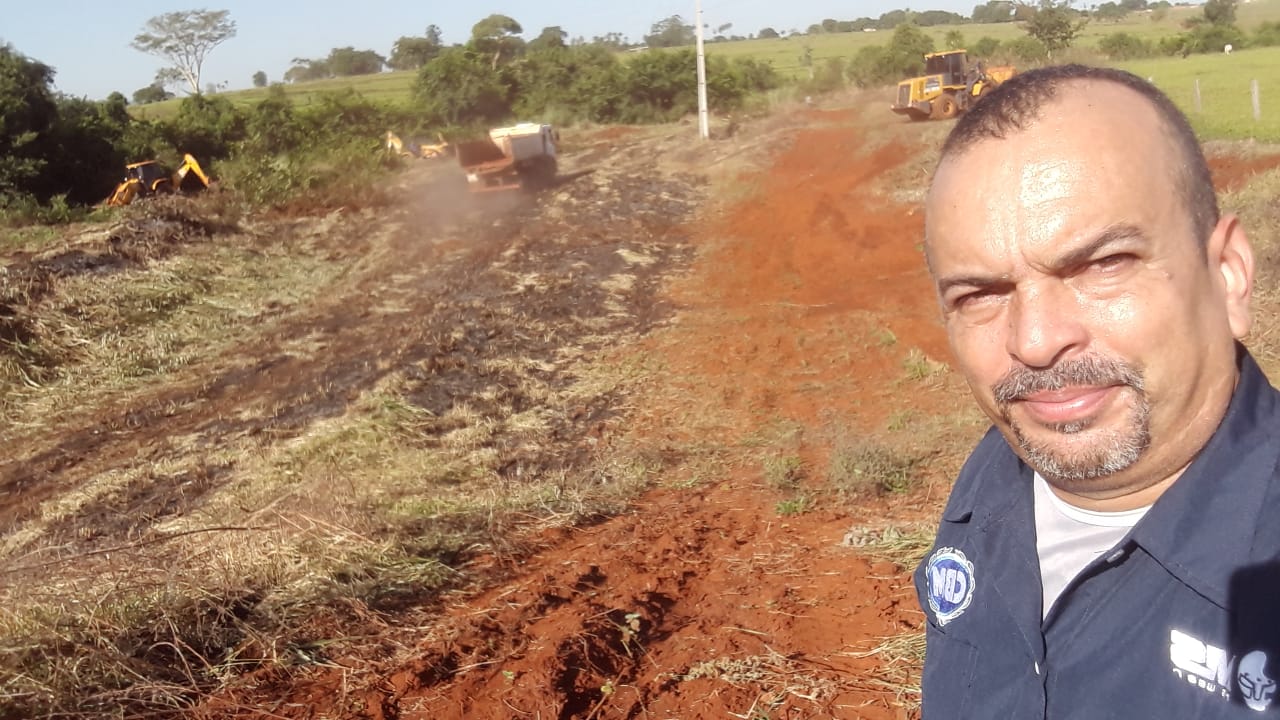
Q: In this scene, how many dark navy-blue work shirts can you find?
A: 1